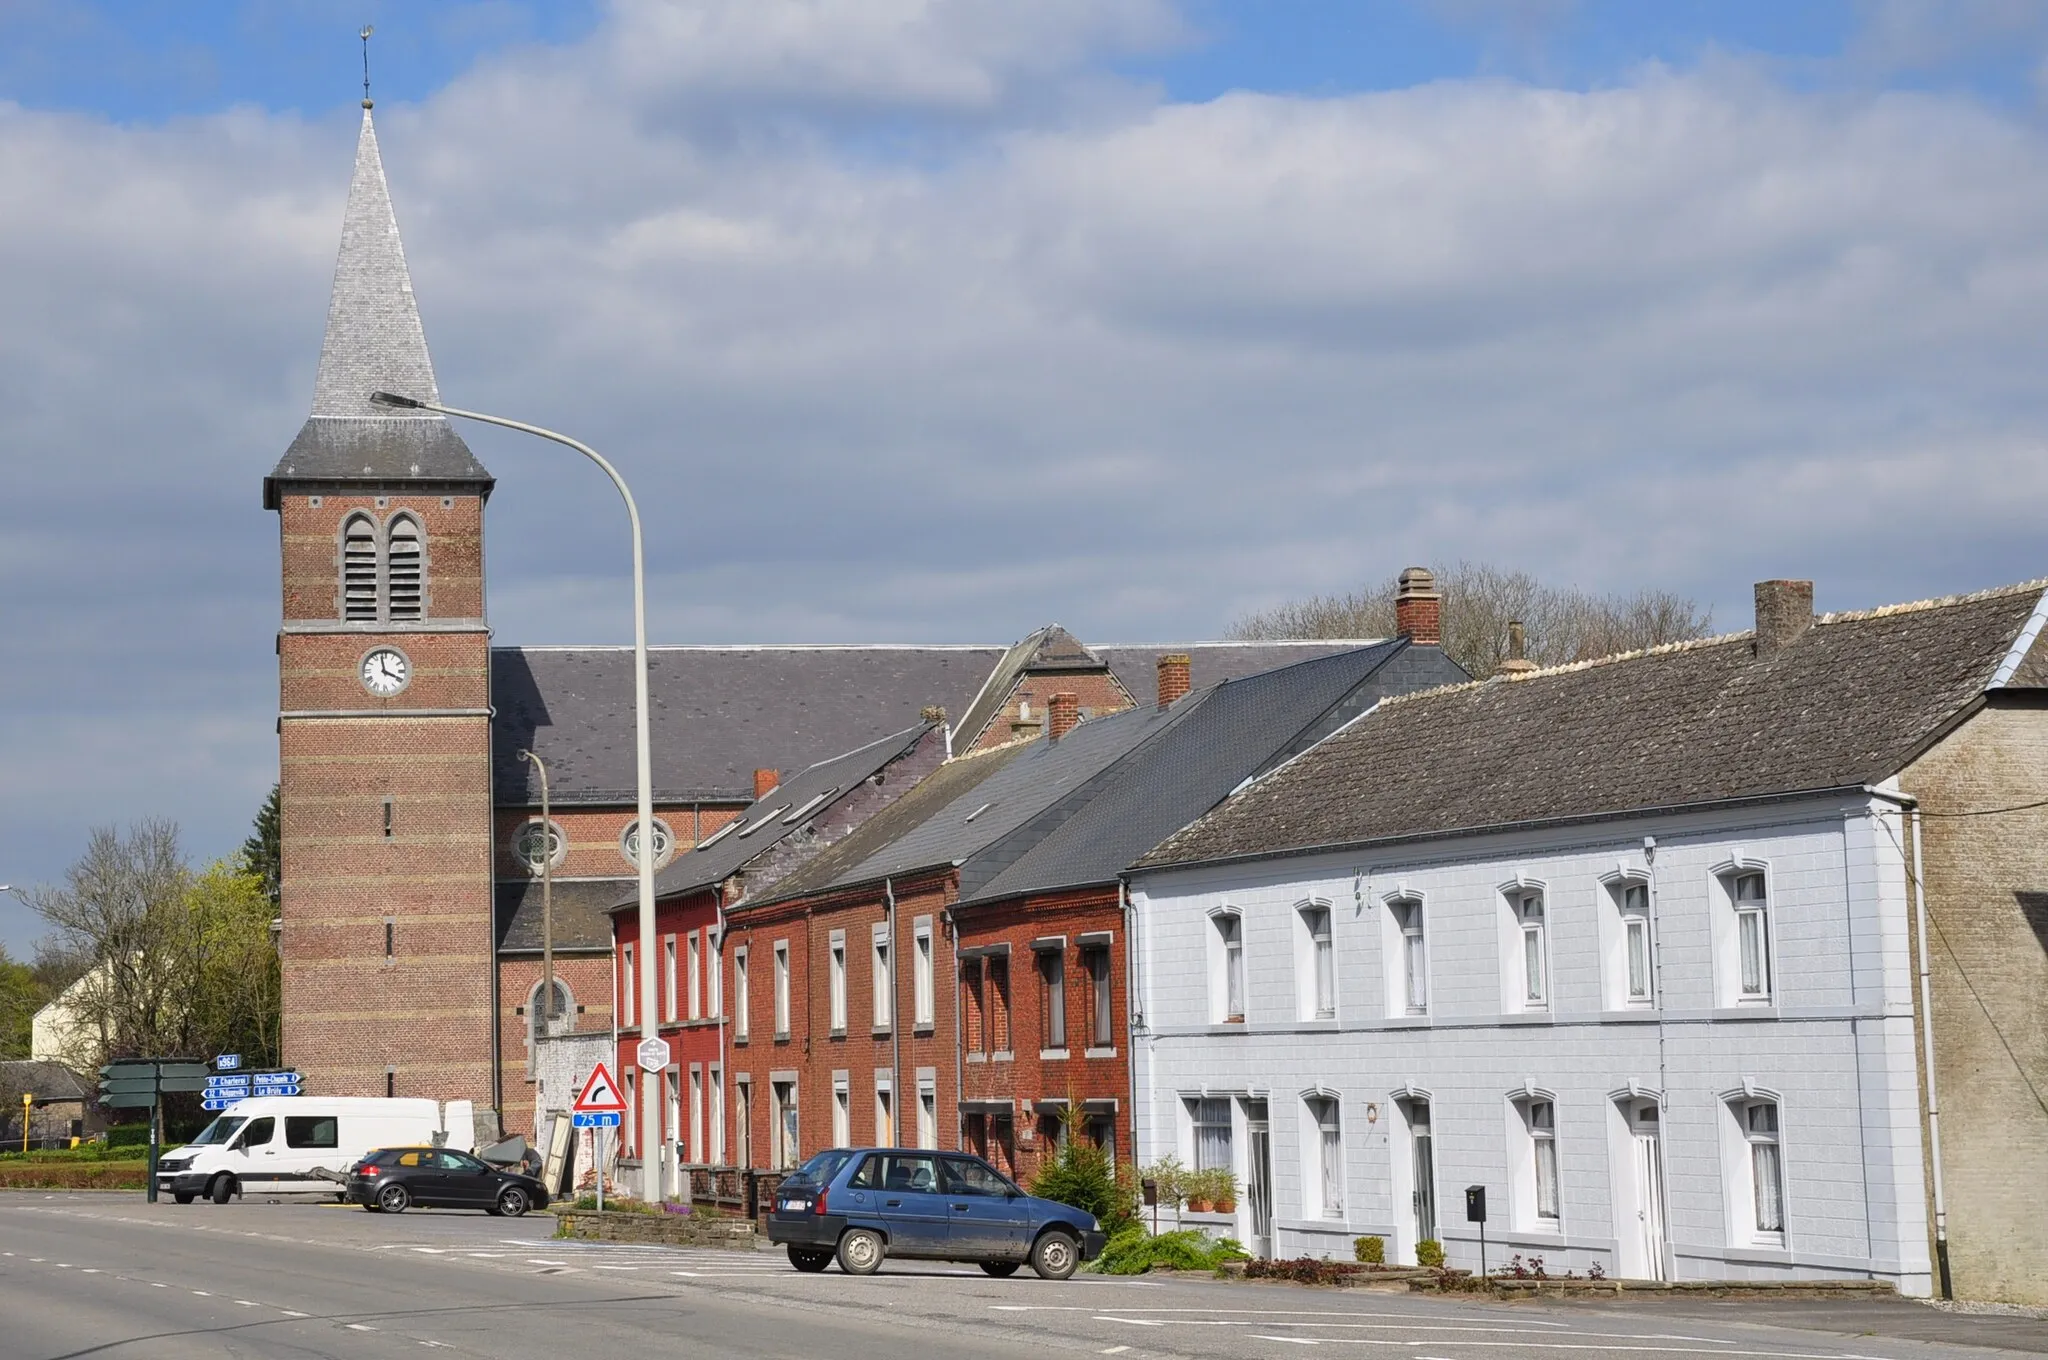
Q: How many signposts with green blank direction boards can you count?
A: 1